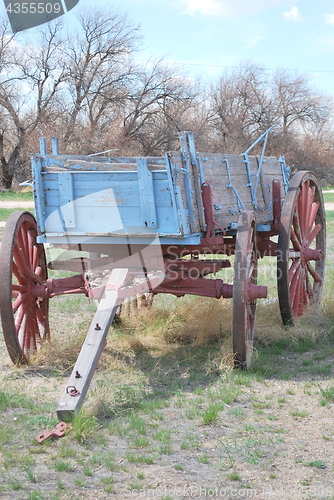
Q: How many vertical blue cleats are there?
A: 2